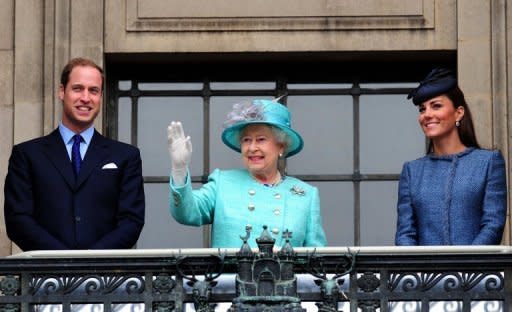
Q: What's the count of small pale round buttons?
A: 6